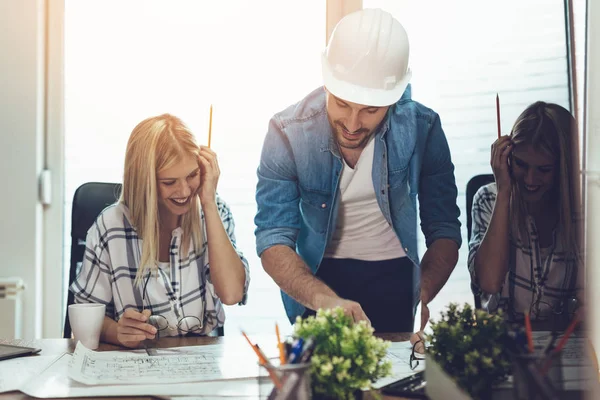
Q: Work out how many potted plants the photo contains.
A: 2